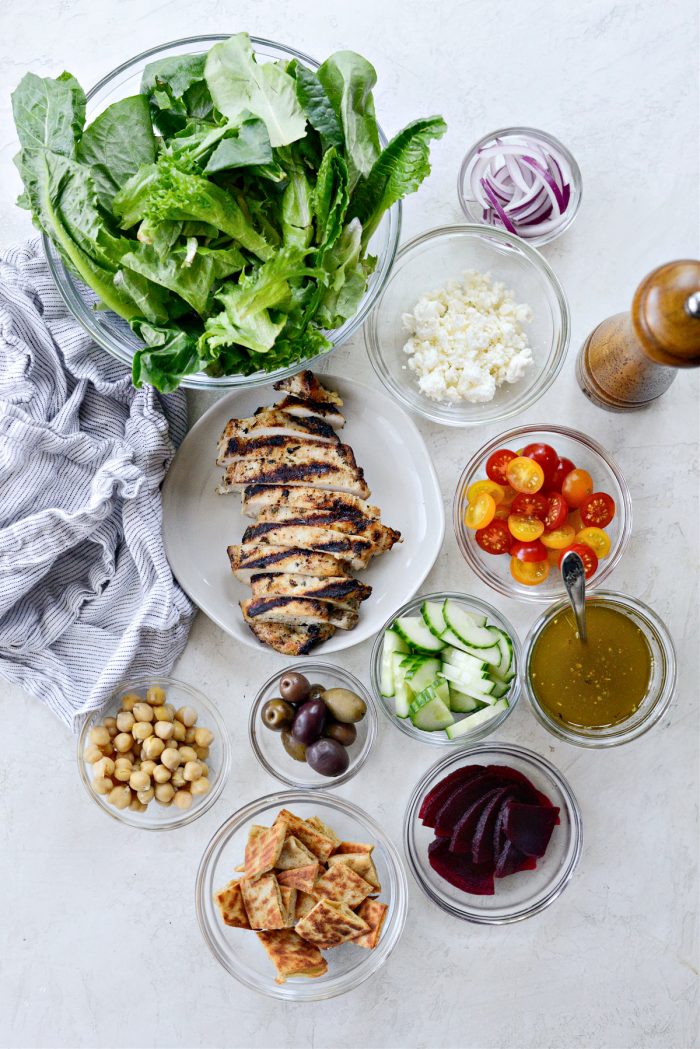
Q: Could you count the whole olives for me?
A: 8